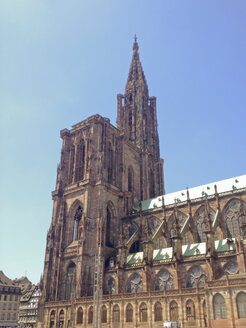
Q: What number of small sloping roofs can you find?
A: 4